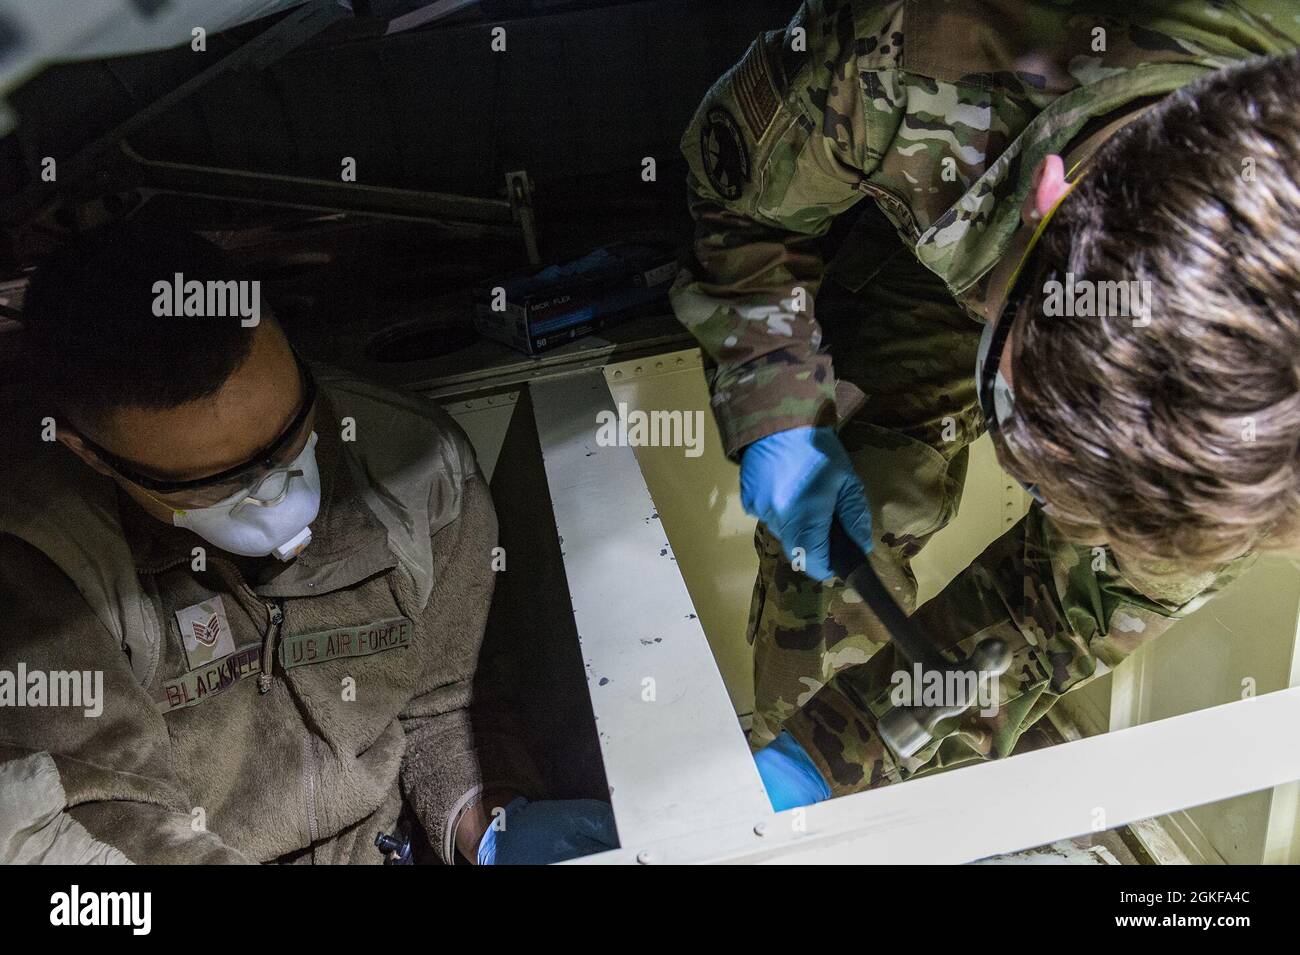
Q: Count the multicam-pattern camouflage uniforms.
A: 1